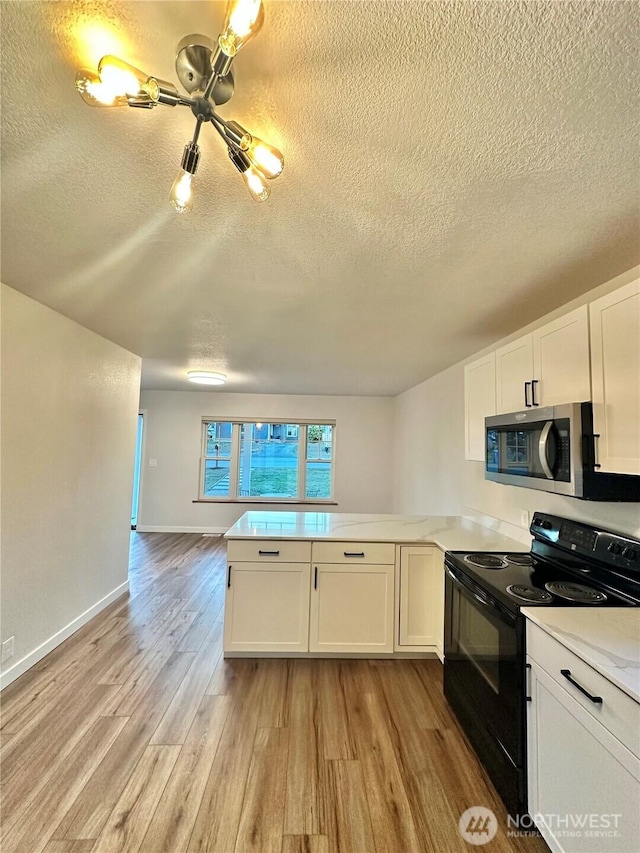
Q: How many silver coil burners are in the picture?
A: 4